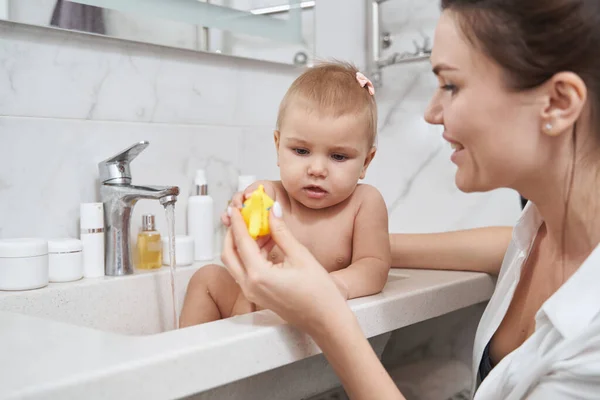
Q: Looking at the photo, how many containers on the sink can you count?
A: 7